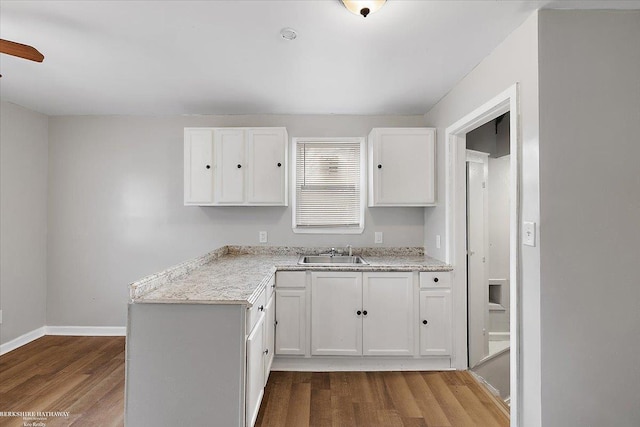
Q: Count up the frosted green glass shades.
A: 0